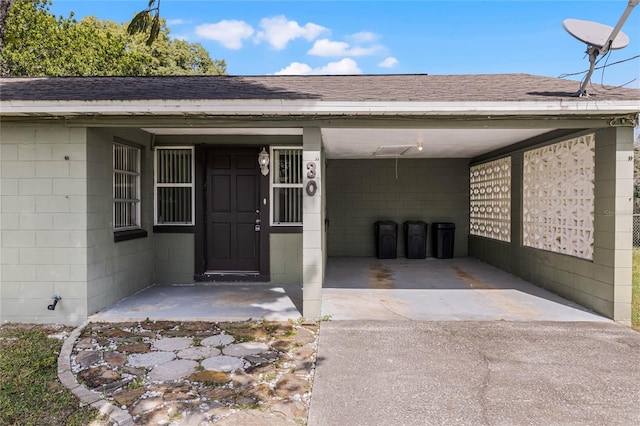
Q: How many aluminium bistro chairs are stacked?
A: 0